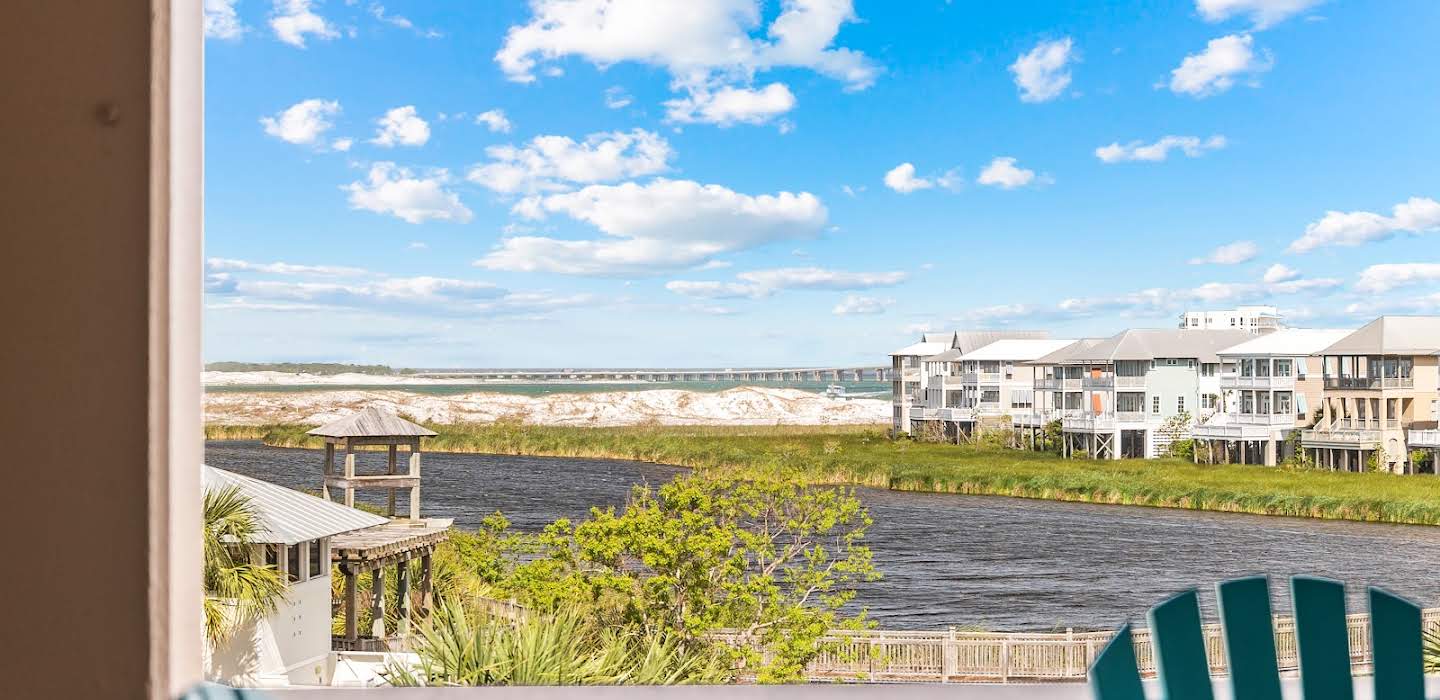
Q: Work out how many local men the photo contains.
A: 0